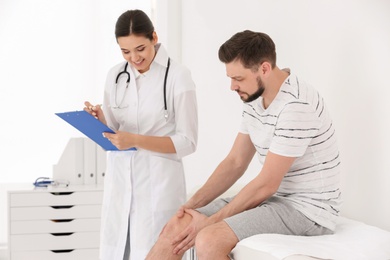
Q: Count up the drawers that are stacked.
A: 5